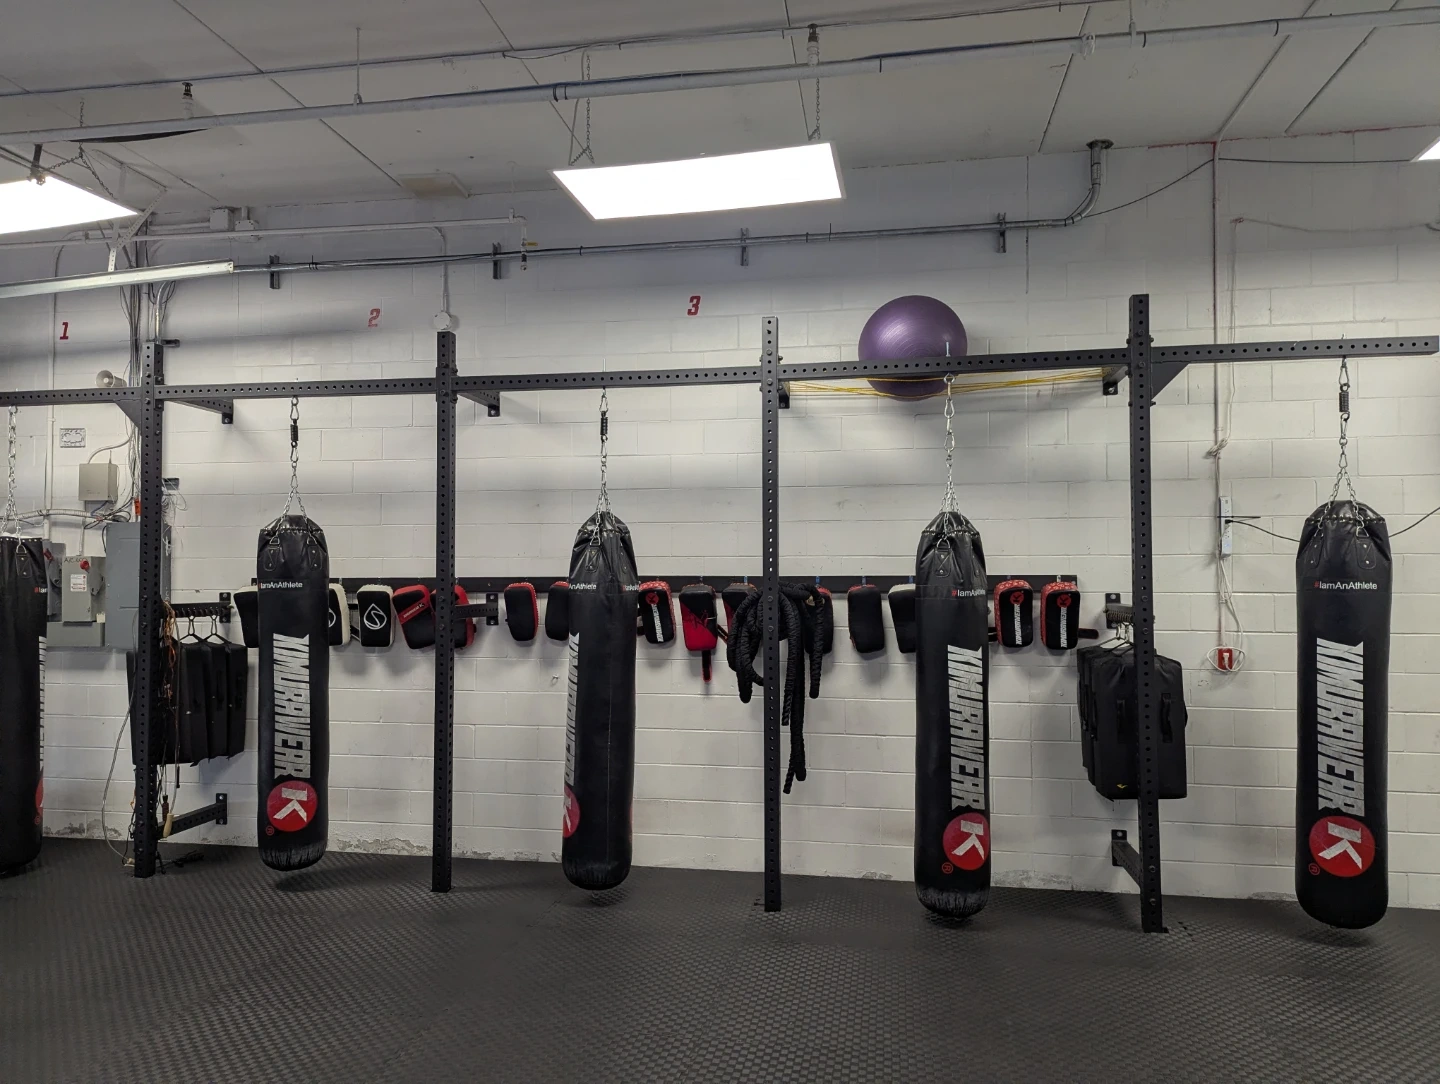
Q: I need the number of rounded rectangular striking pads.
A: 15